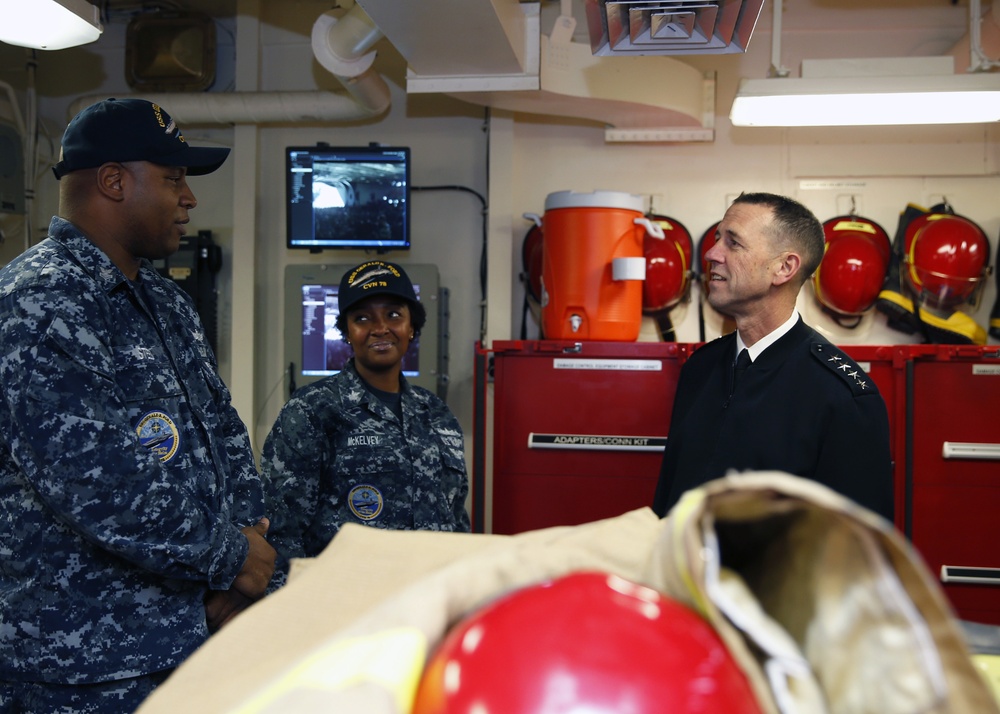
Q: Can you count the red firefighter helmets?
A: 6